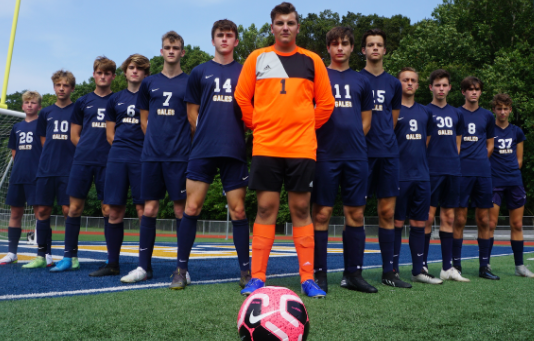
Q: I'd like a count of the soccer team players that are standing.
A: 13